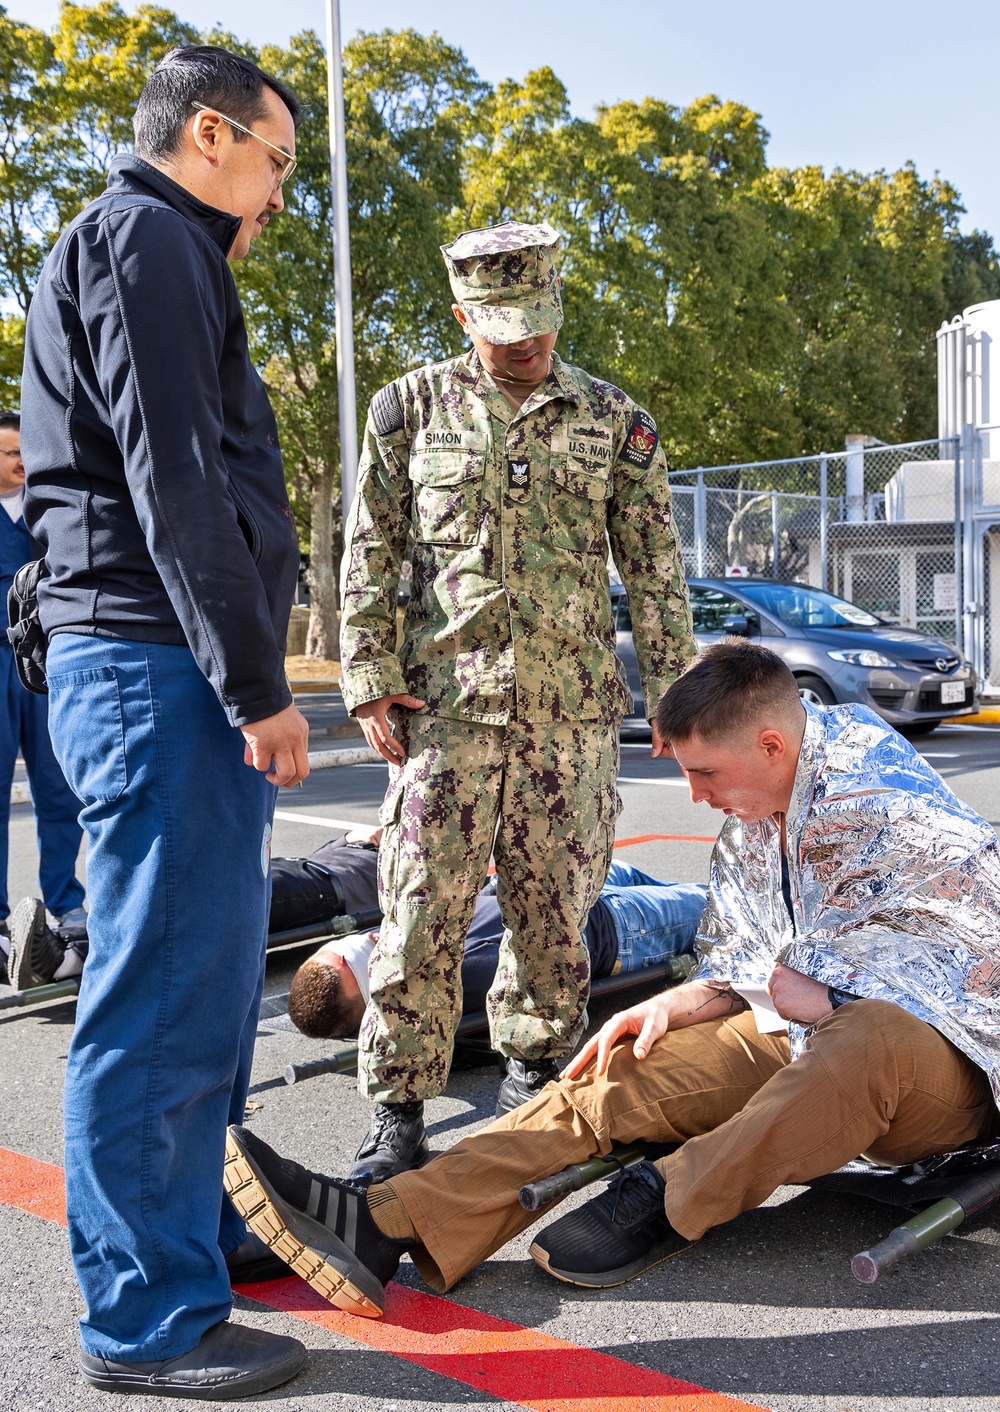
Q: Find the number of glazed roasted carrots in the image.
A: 0